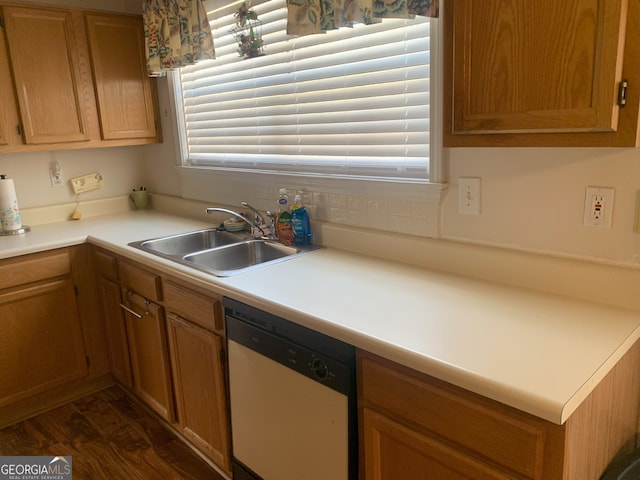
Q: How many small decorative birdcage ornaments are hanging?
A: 1